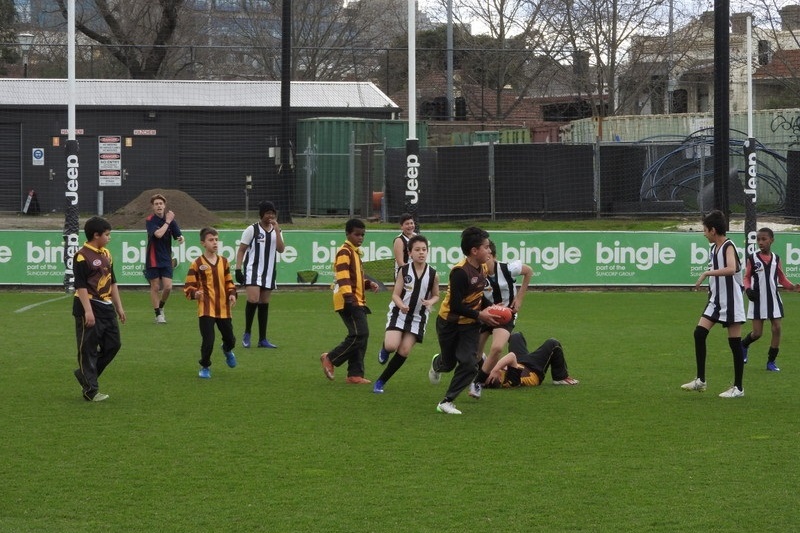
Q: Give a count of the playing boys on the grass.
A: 11